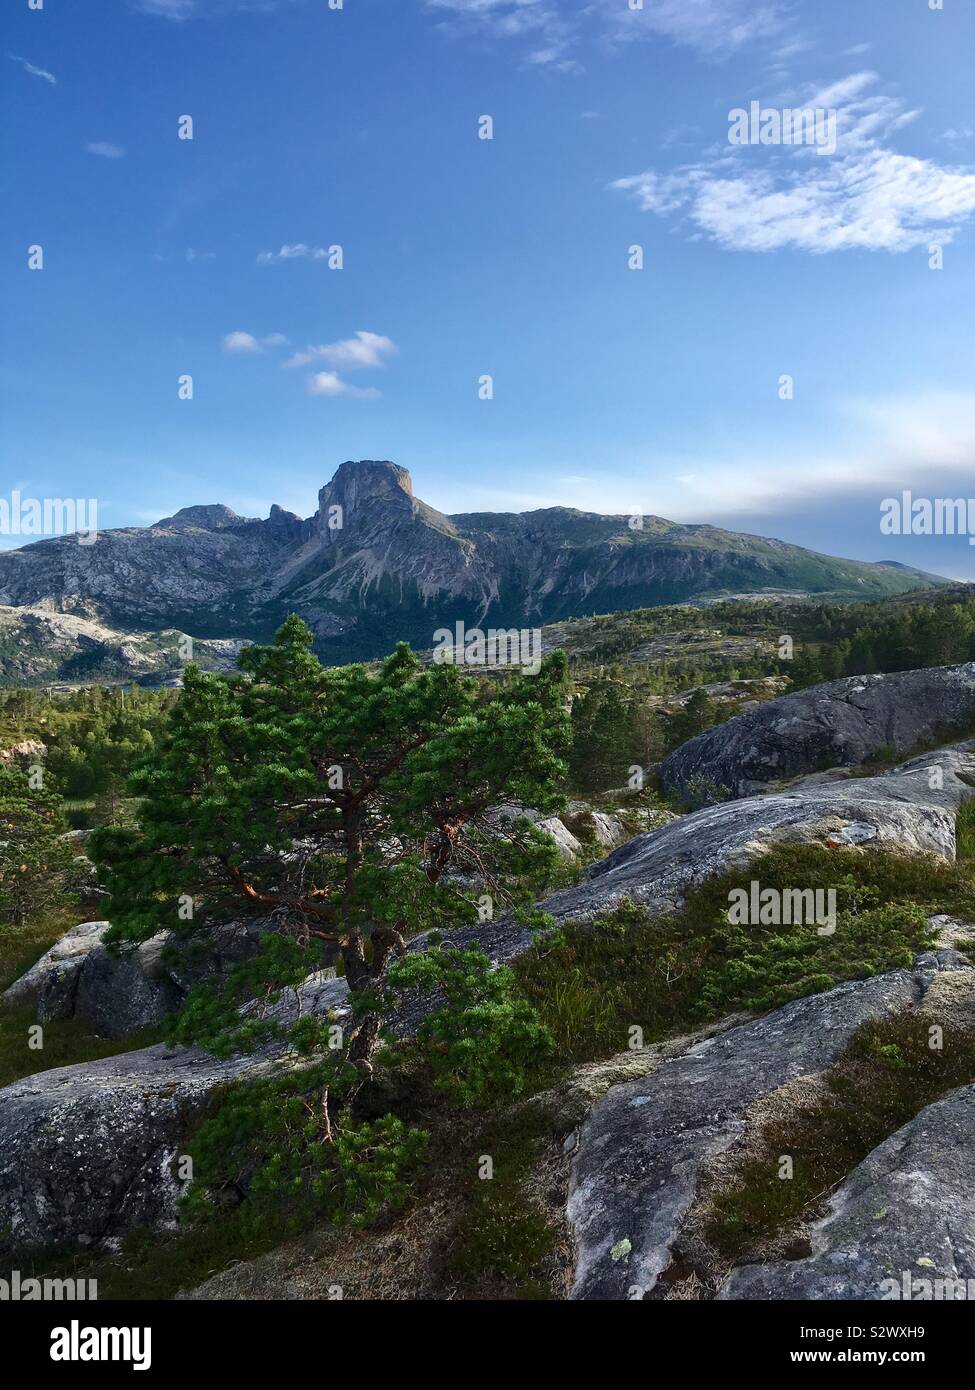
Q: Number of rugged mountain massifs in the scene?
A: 1